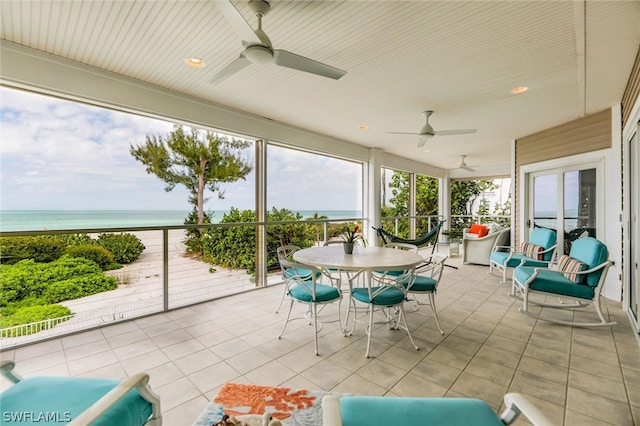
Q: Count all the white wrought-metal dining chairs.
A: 6